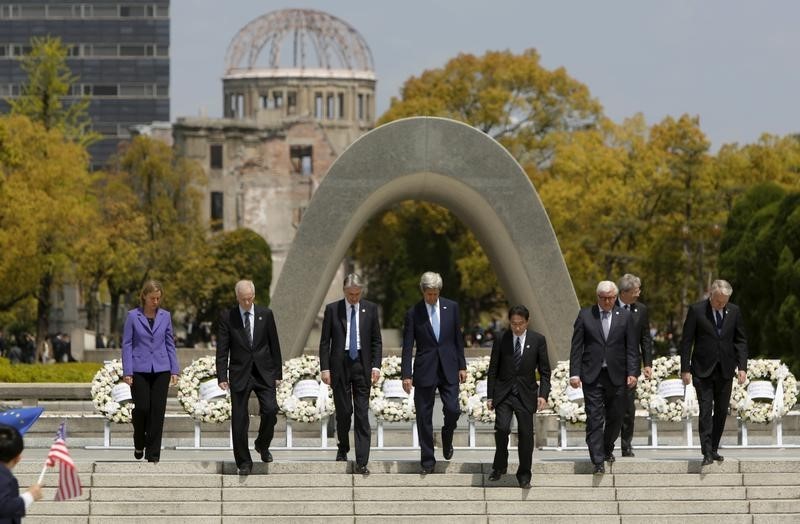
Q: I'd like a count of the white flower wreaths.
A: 8